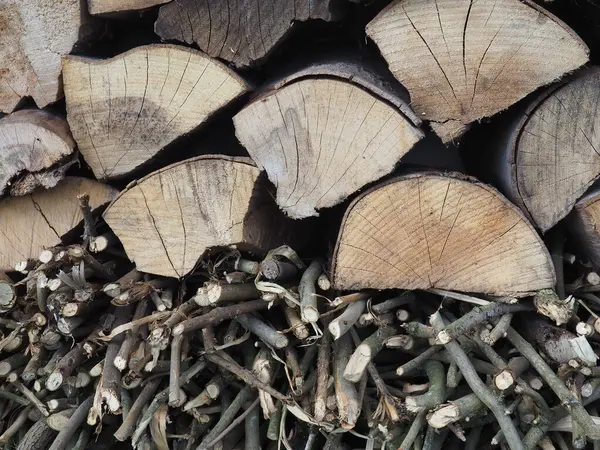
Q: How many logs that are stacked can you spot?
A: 12